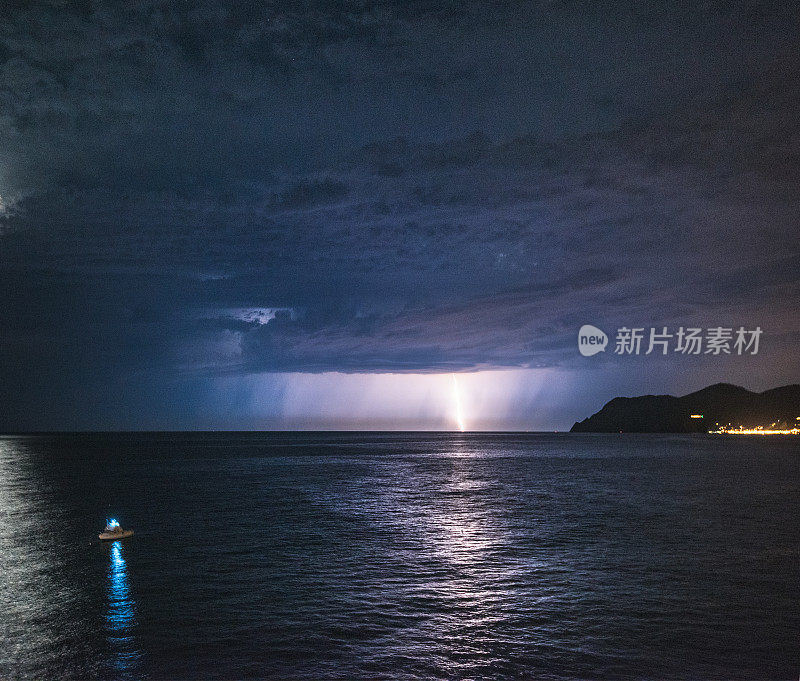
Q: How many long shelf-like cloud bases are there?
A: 1